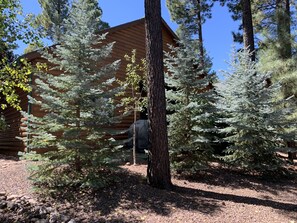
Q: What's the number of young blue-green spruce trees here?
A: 3